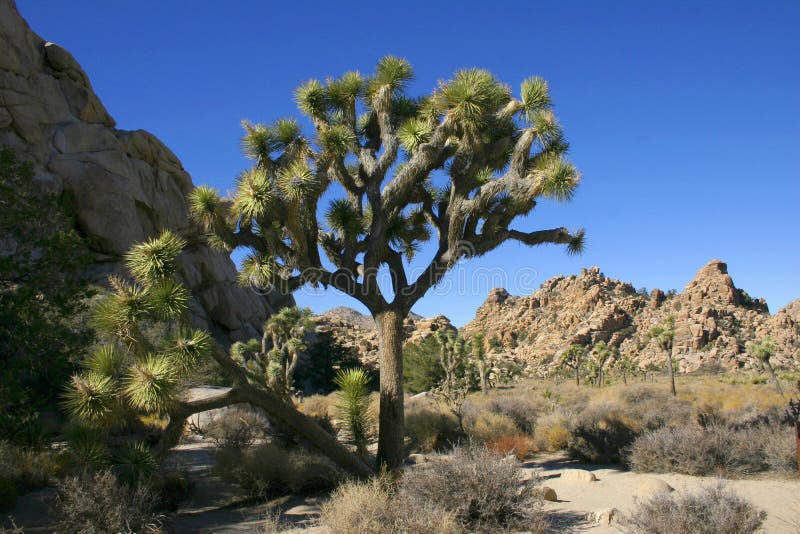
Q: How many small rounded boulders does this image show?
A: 4